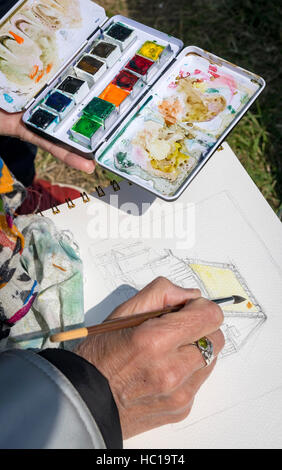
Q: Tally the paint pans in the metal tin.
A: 12